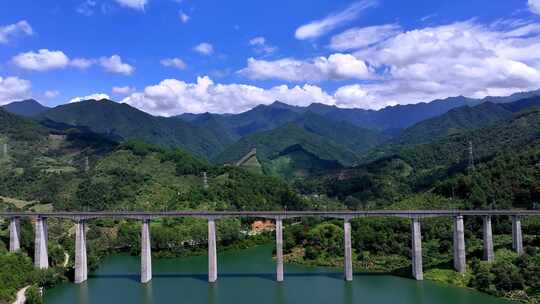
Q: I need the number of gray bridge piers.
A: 11